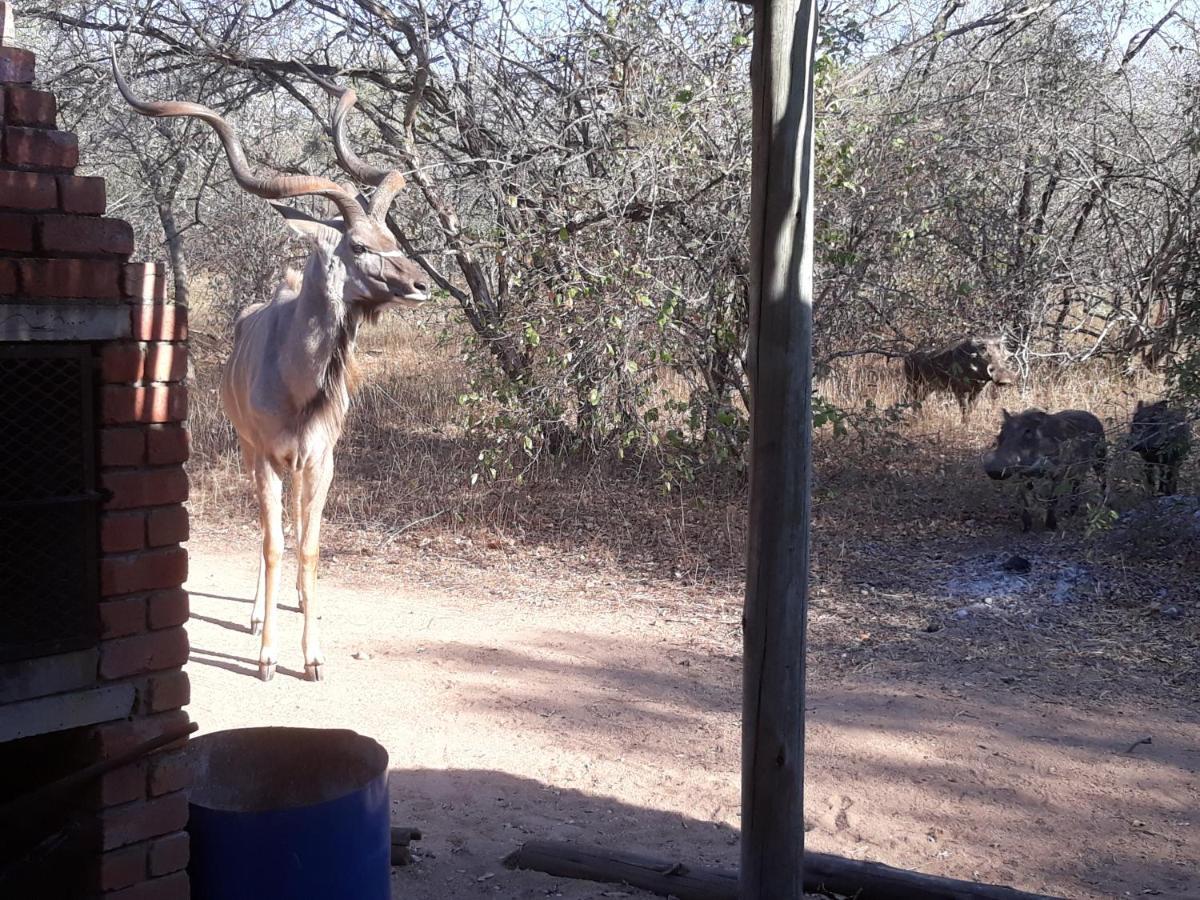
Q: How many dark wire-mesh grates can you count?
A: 1